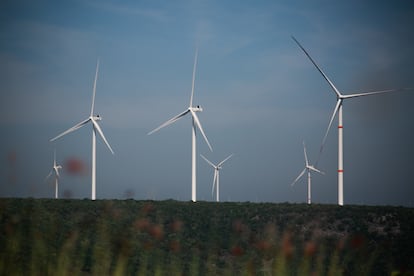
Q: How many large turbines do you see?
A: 3